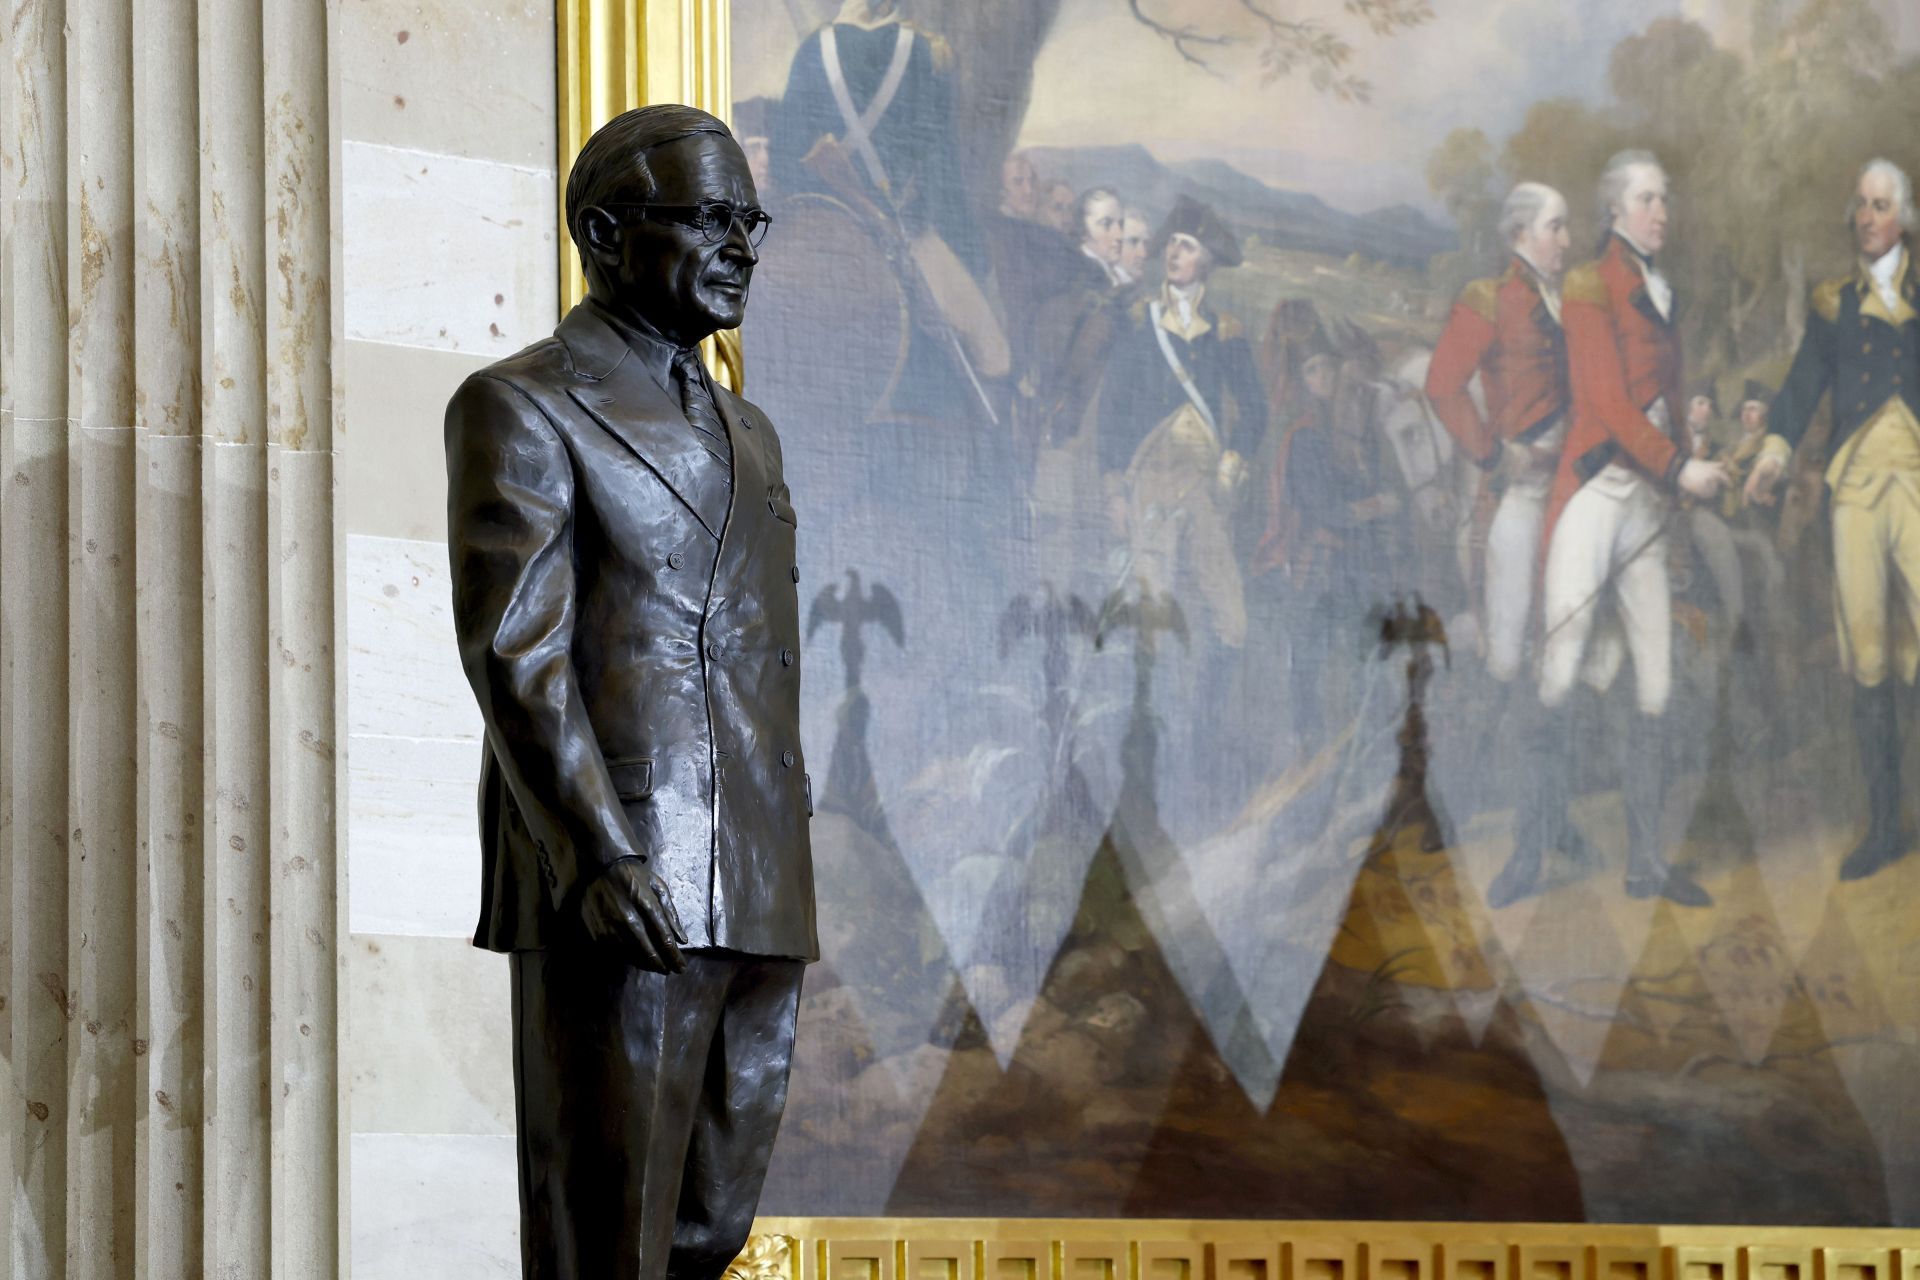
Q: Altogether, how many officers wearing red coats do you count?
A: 2